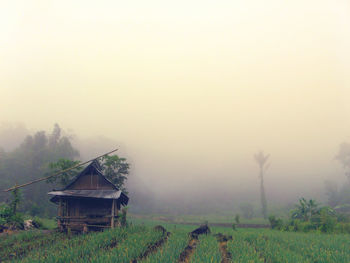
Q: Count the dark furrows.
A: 3